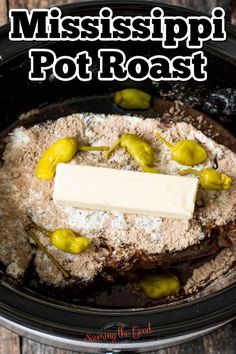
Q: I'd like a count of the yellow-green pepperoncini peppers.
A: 7